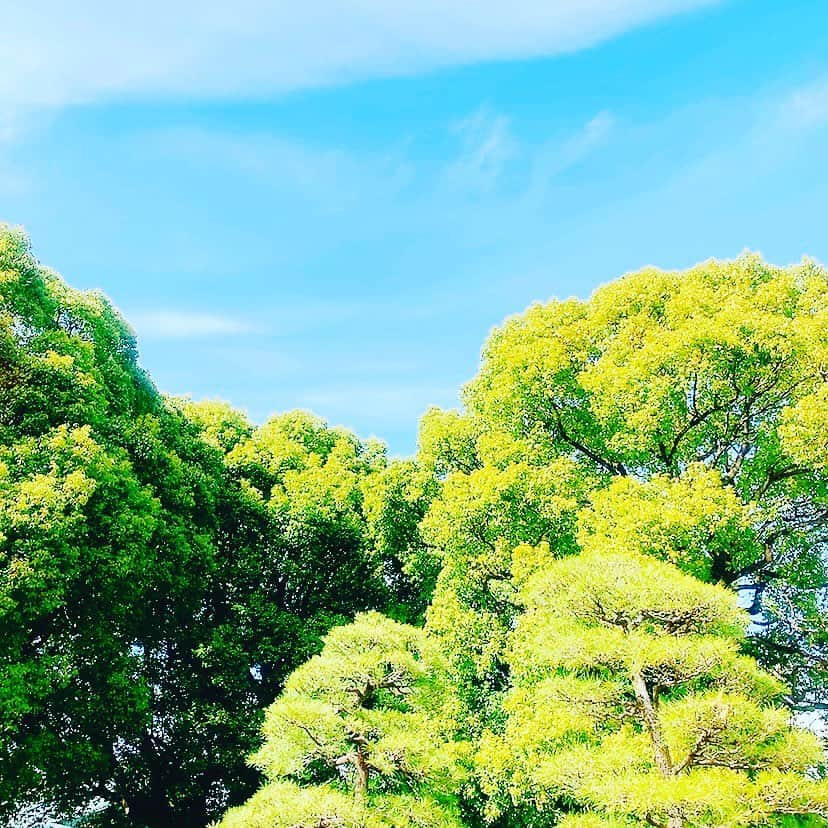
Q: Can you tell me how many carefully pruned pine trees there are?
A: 2